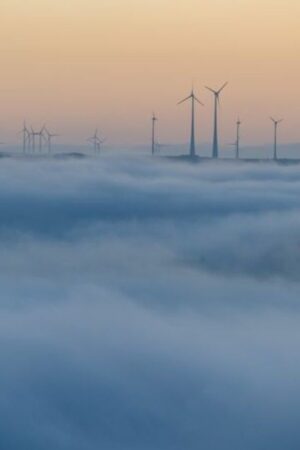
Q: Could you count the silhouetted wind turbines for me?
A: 12